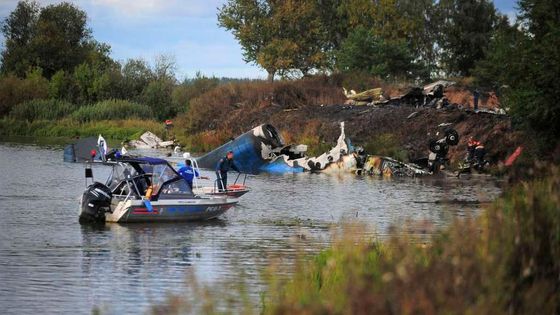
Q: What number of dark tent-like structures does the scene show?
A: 1